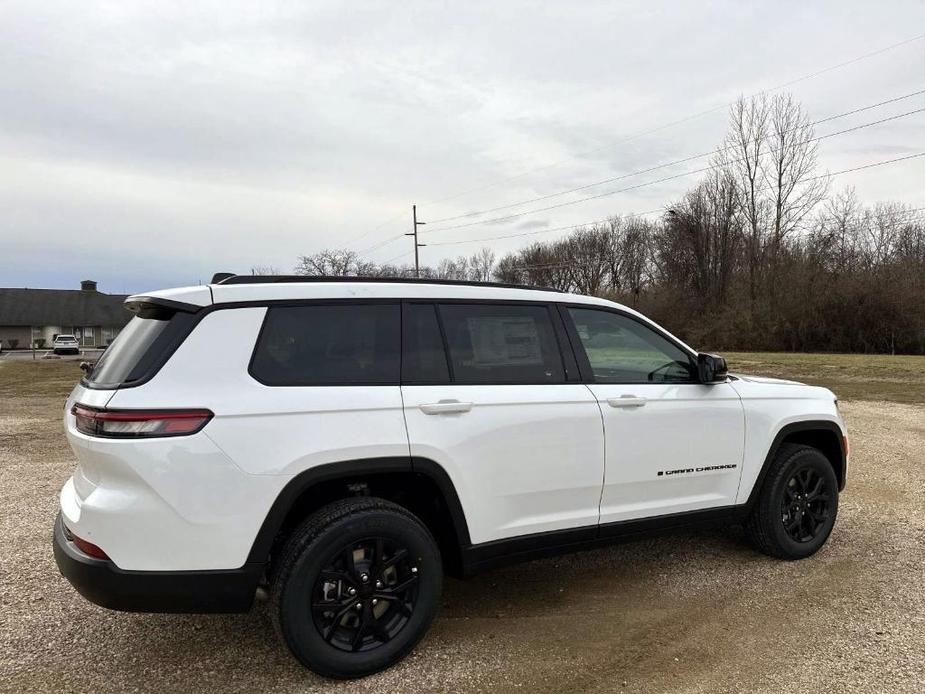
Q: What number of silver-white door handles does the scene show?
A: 2